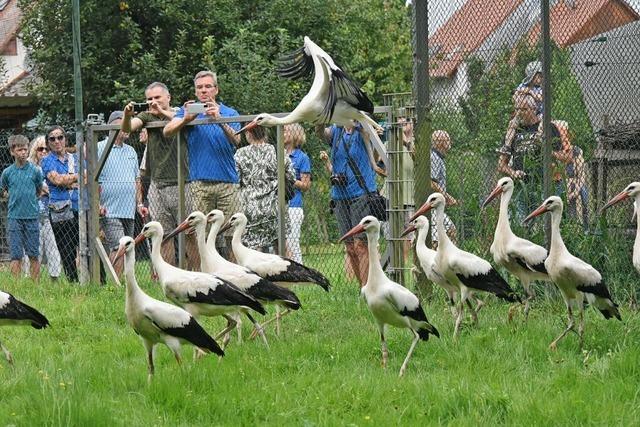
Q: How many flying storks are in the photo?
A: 1